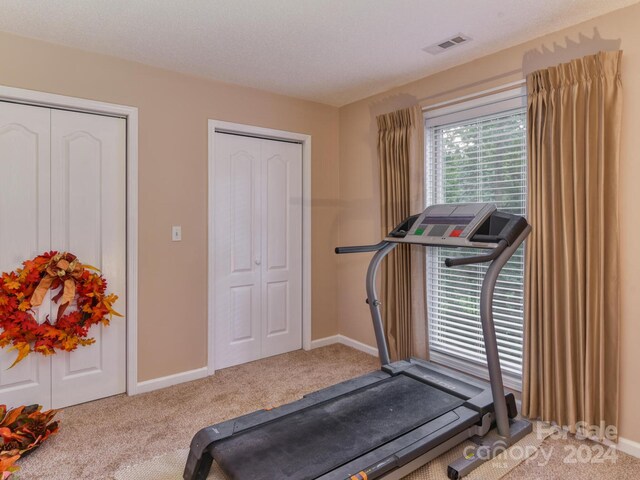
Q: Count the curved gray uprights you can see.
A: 2